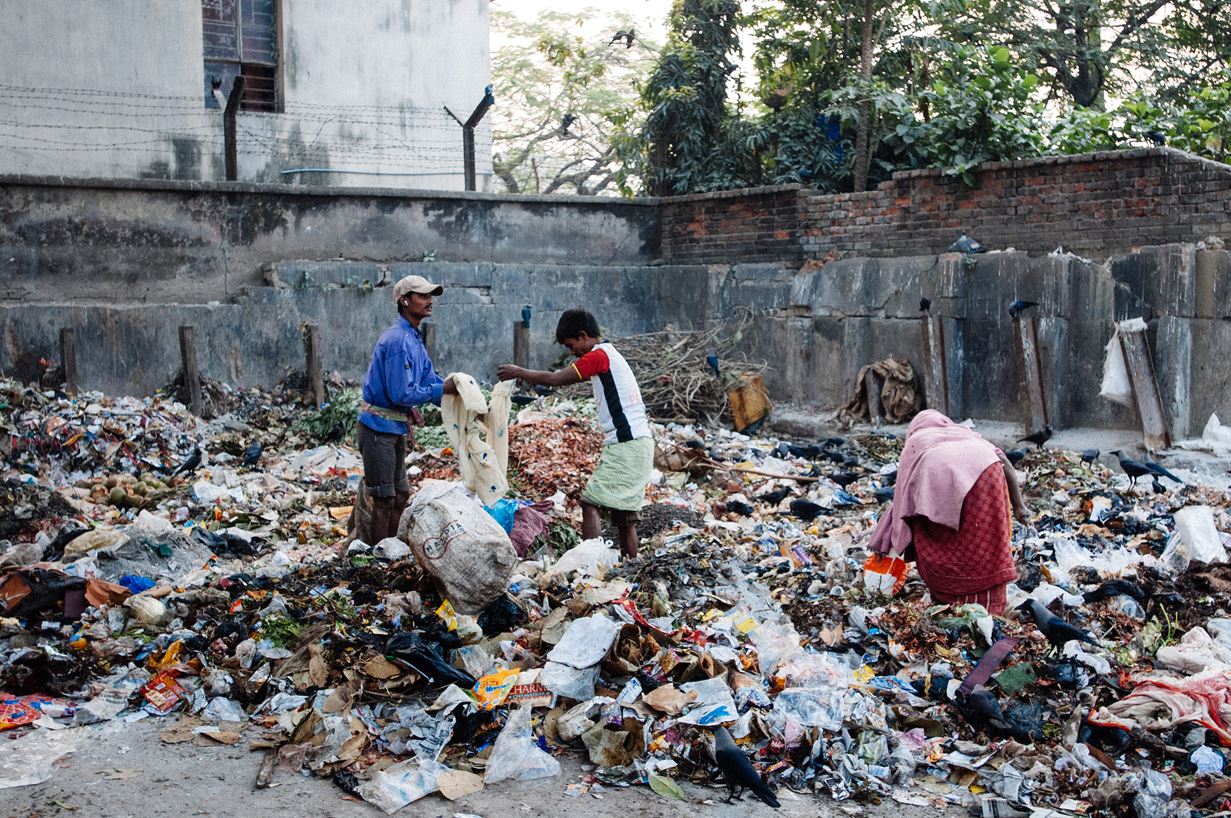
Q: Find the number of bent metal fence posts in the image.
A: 2